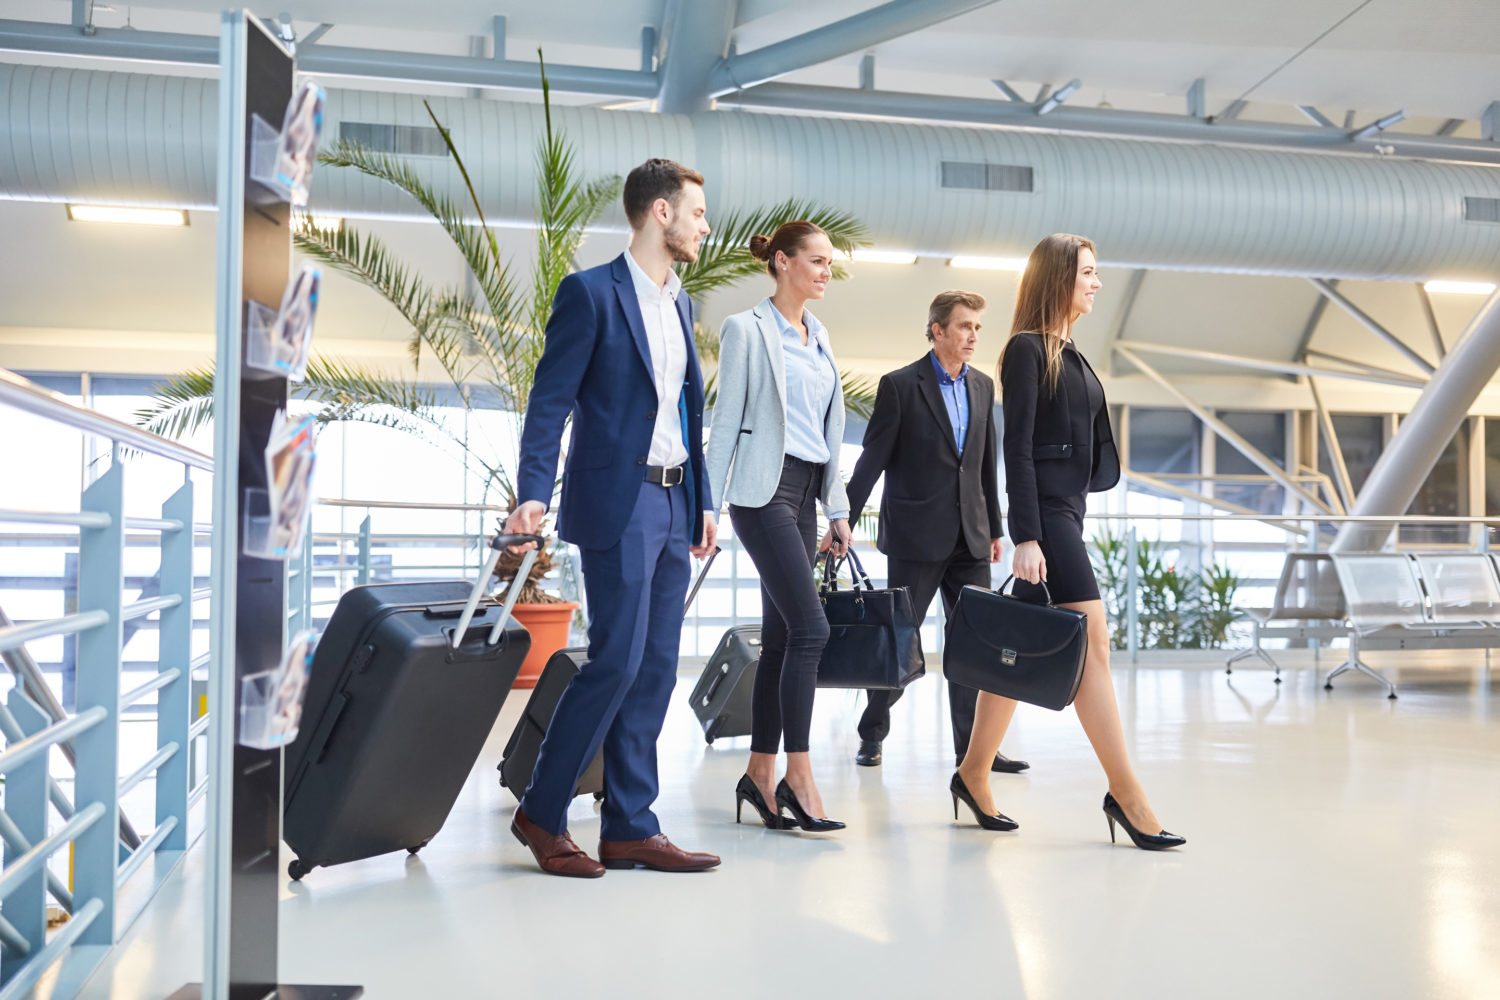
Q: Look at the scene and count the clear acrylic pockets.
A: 4